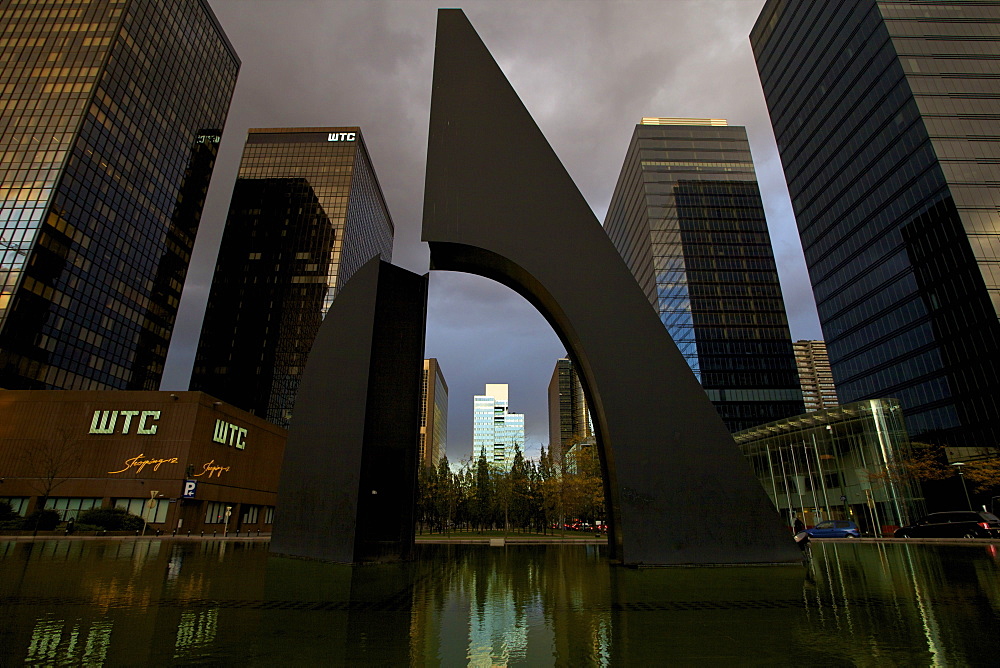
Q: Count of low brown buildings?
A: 1